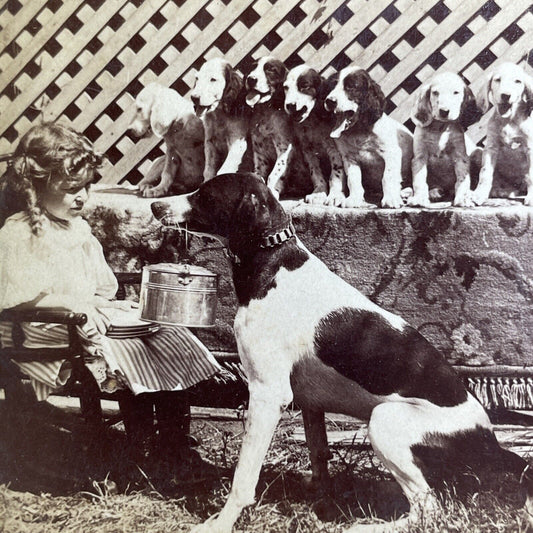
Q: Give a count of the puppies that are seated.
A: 7